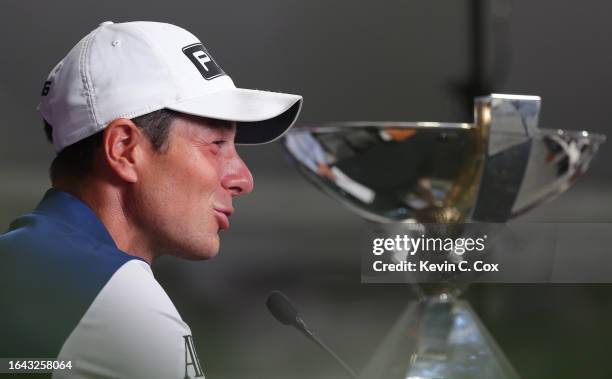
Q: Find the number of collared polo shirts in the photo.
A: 1